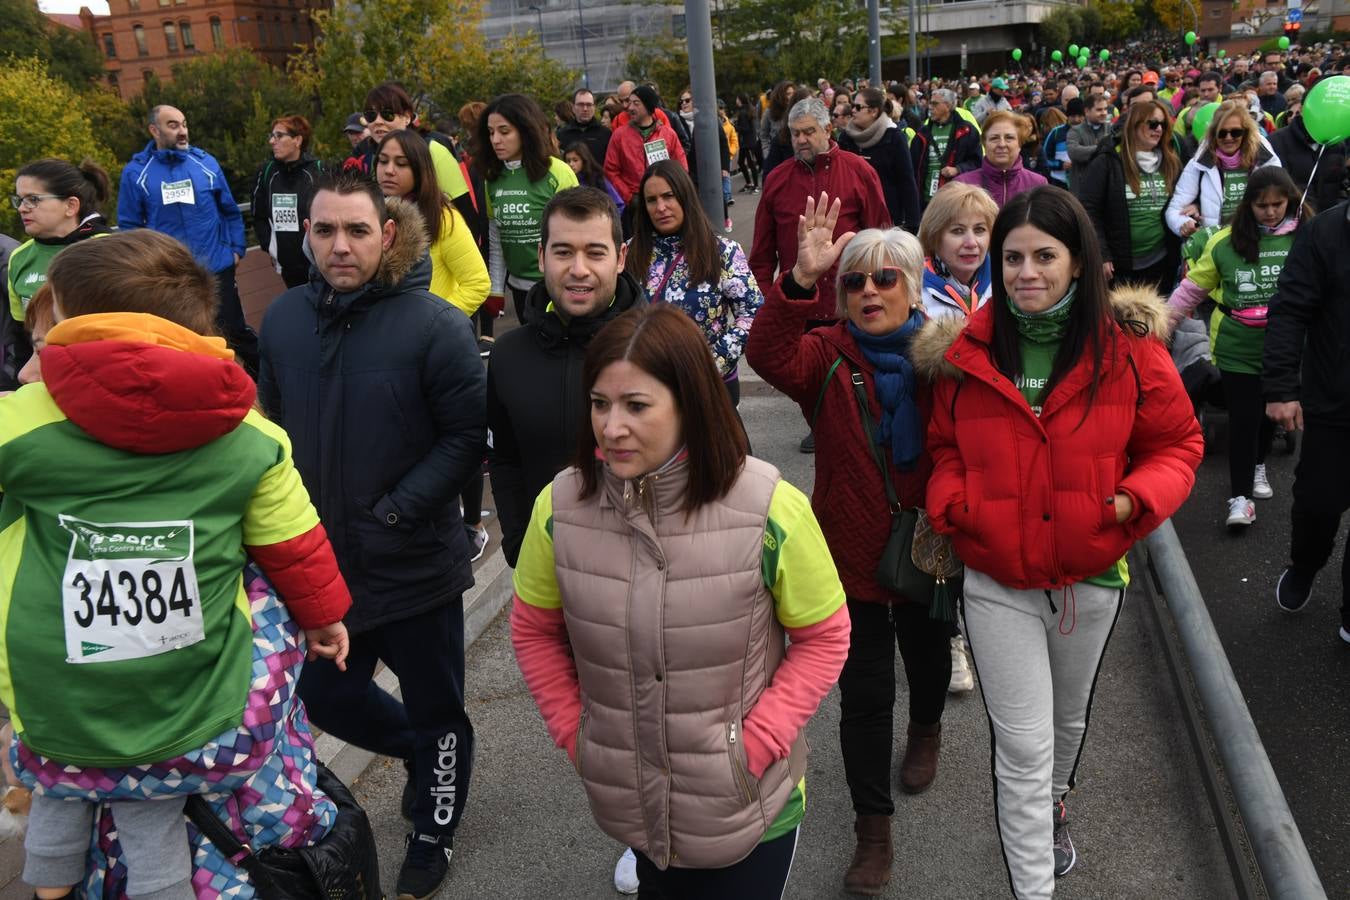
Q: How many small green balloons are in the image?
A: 9